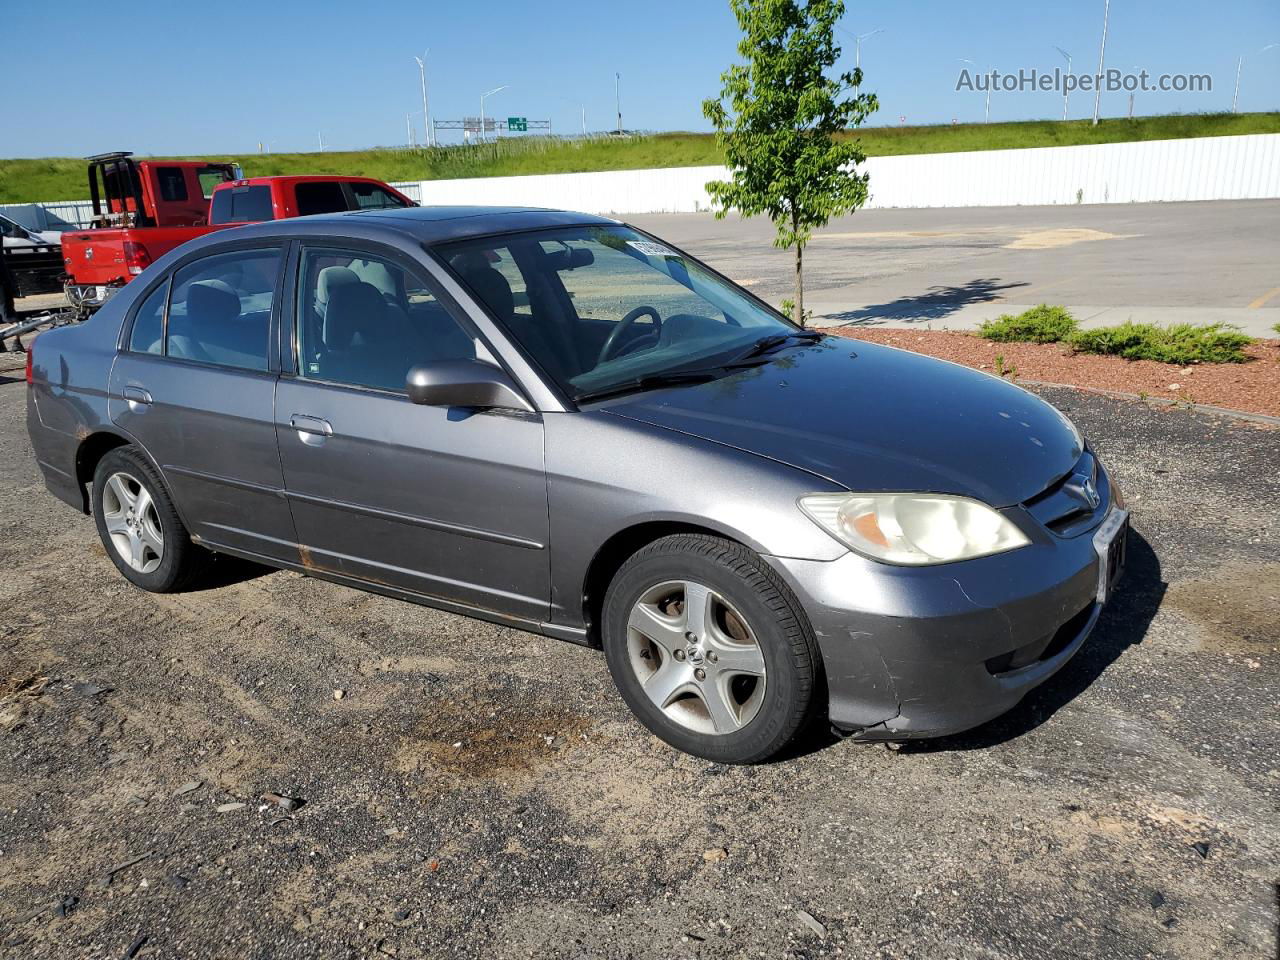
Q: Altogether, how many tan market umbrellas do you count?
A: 0